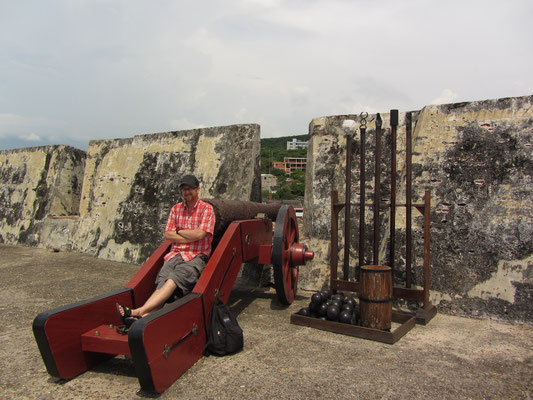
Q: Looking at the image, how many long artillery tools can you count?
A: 5